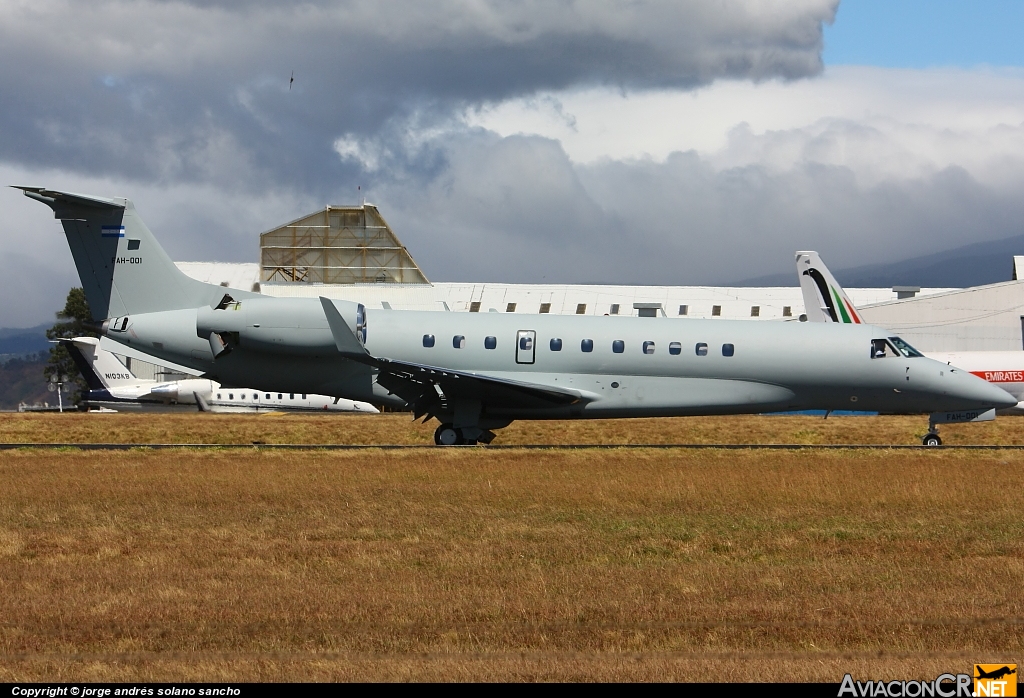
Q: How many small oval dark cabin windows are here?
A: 11